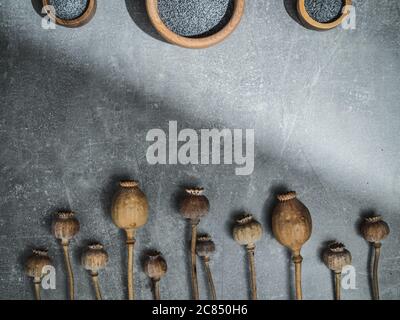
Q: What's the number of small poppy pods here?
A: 9